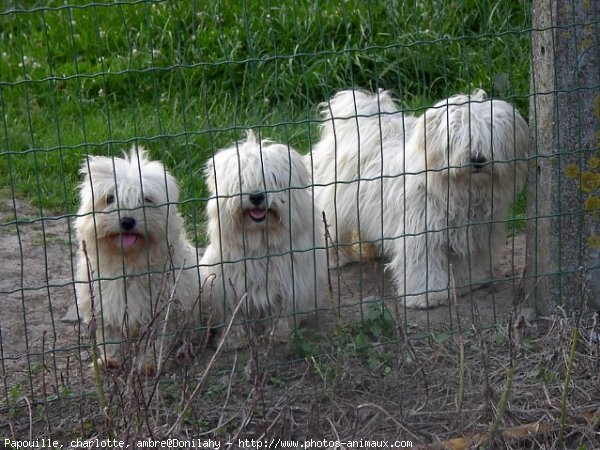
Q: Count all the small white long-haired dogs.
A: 3